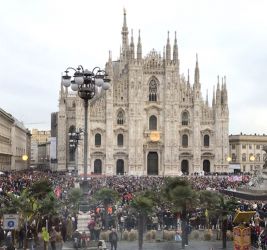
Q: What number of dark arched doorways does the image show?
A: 5